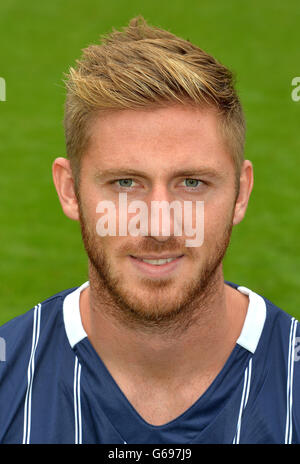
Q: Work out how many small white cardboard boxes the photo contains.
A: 0